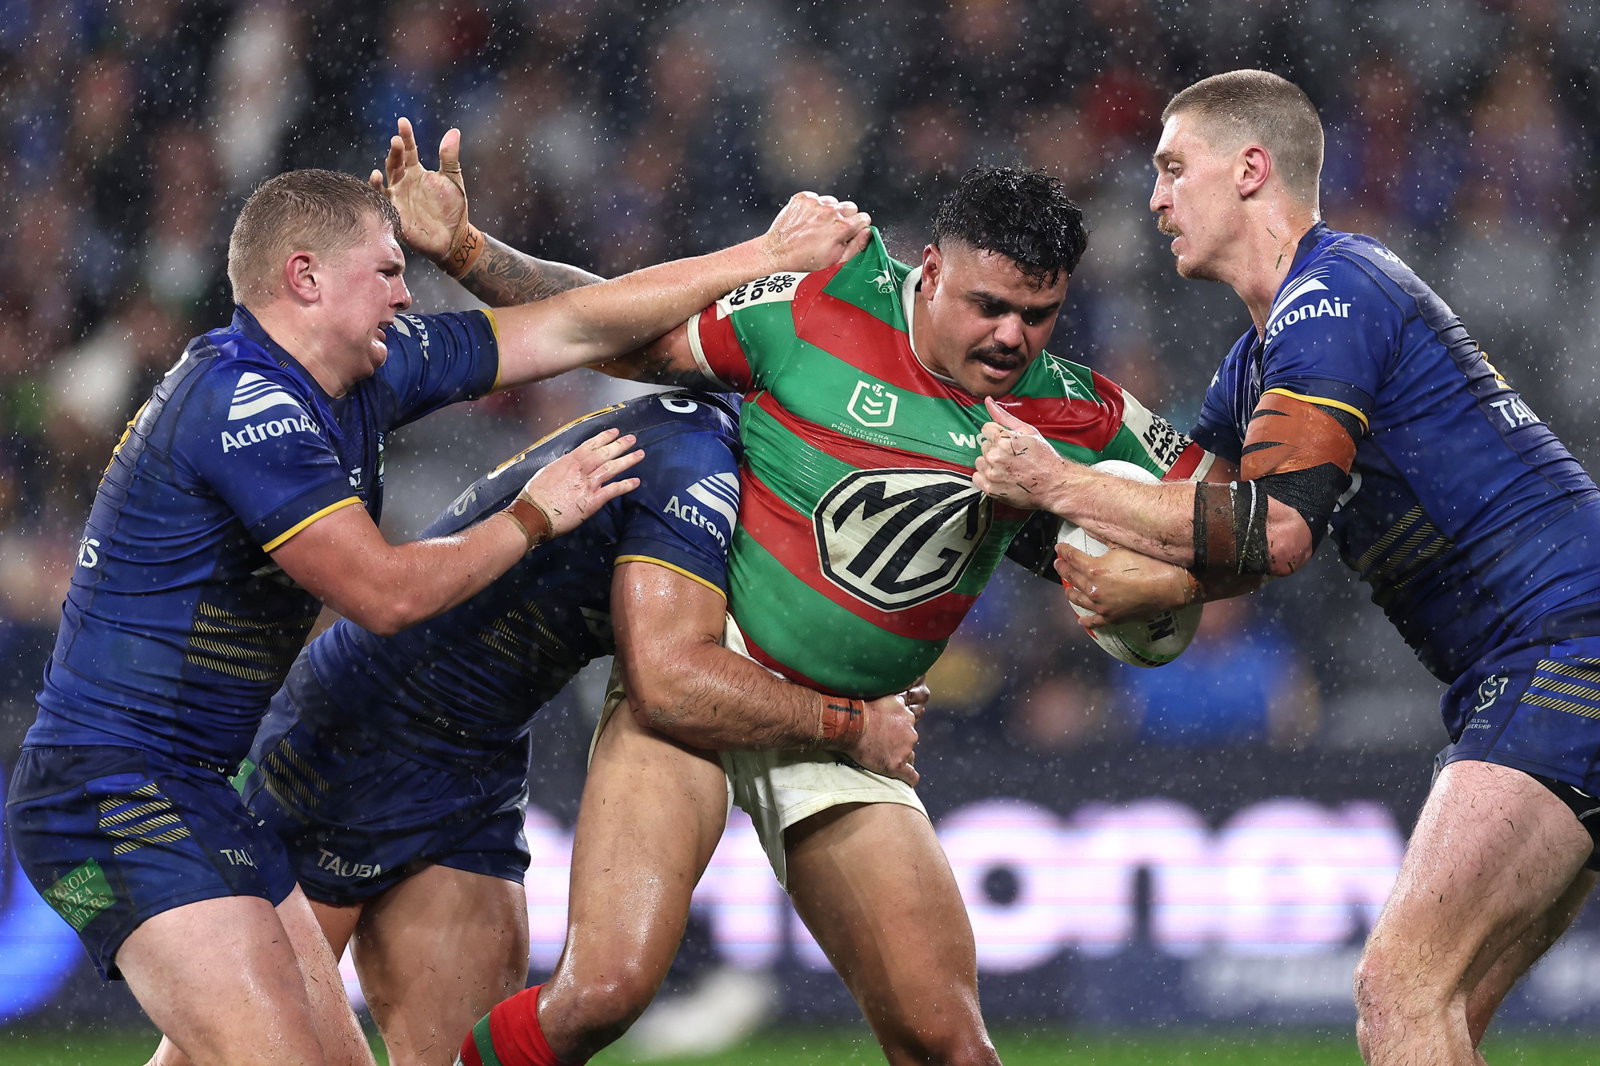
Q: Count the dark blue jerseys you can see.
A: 3